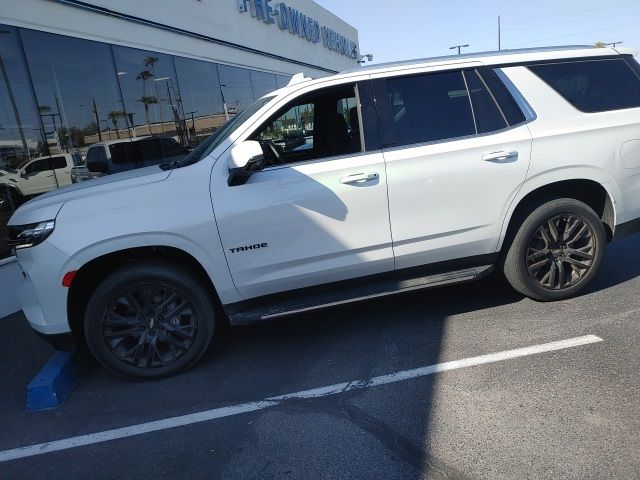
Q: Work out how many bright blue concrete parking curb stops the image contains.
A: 1